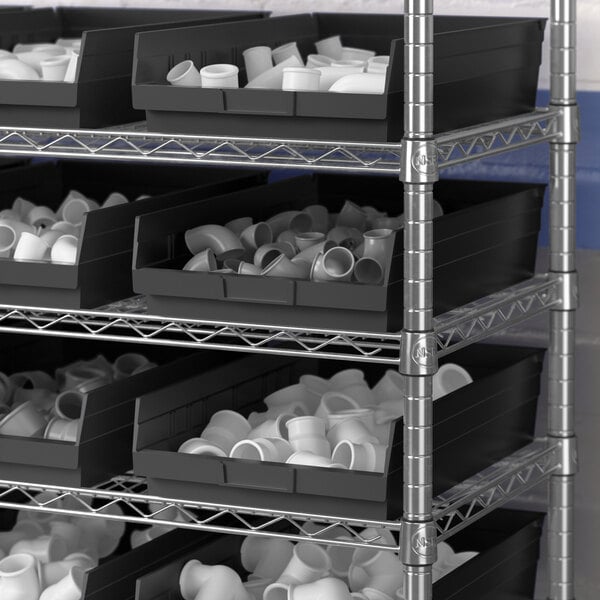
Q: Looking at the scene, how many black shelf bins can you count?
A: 8